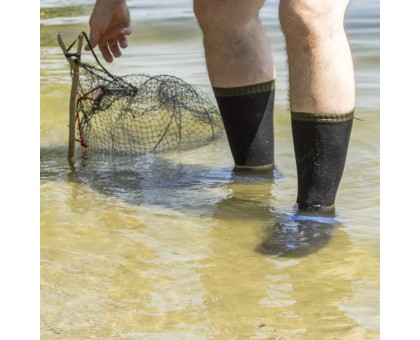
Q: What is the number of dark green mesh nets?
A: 1